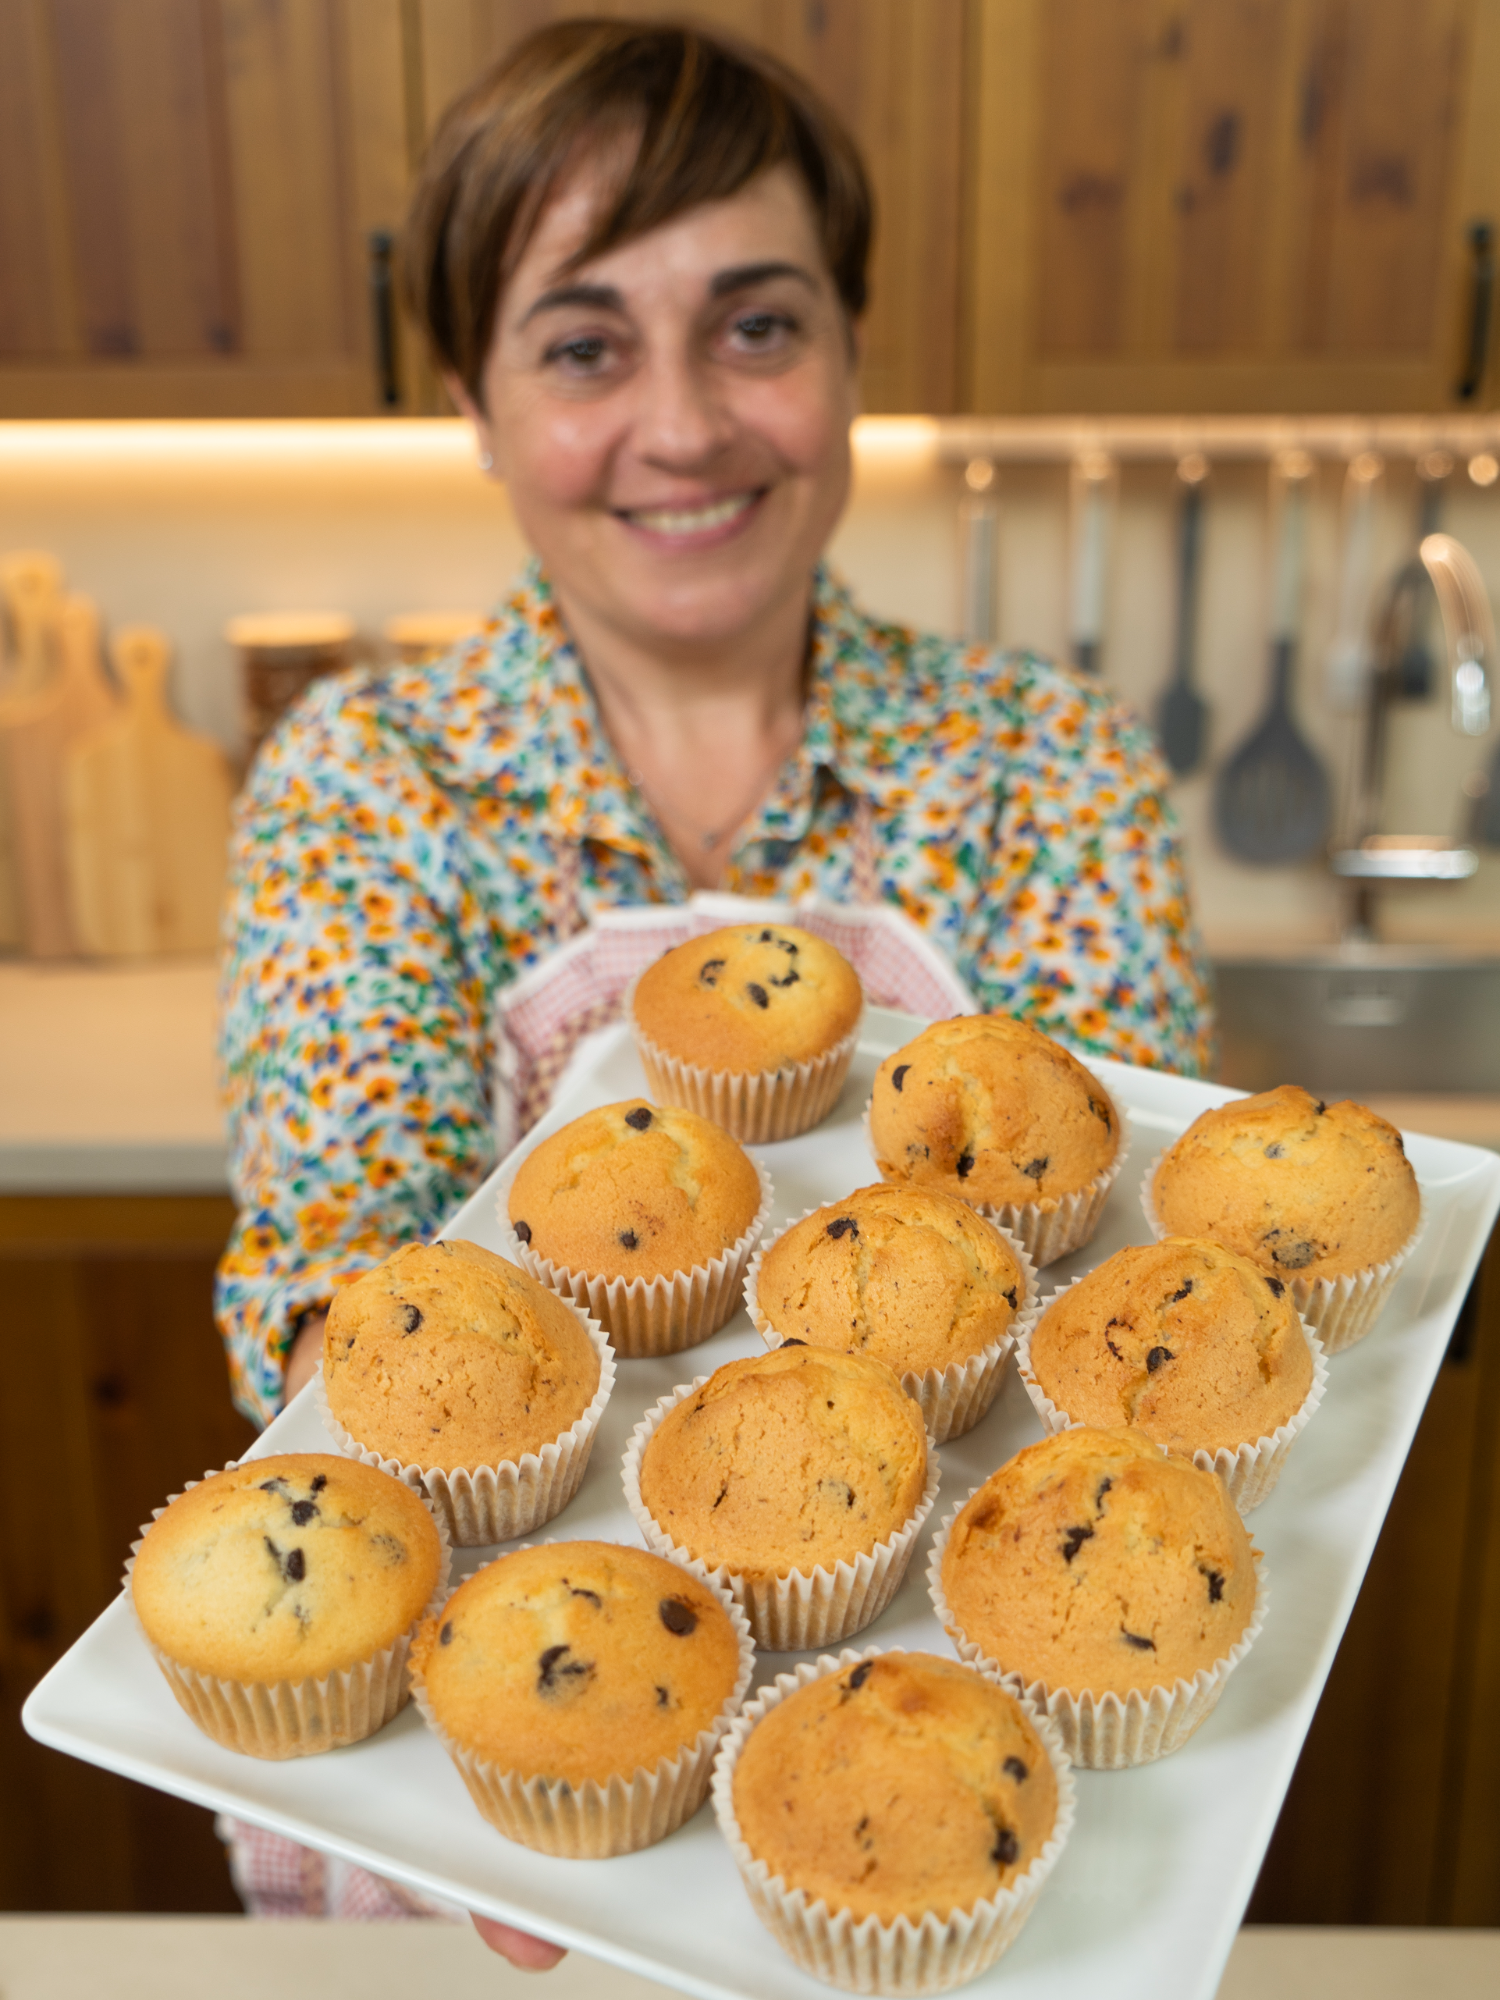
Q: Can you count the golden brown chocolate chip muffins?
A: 12